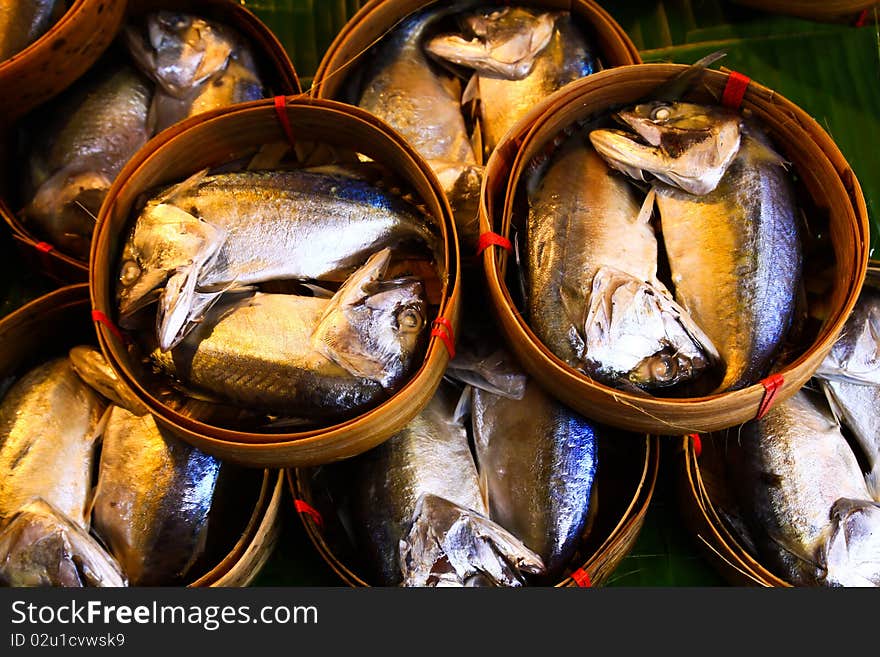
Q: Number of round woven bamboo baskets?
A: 9